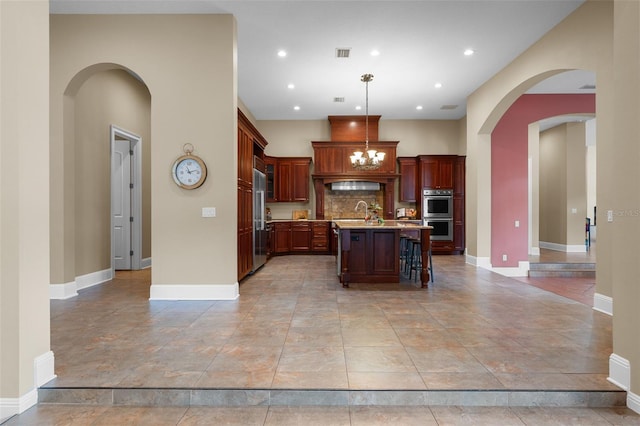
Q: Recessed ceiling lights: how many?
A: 8